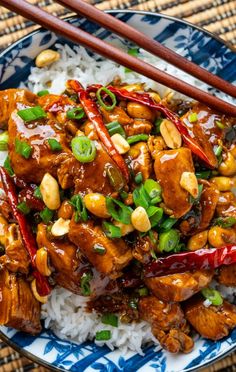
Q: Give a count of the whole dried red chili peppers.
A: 4